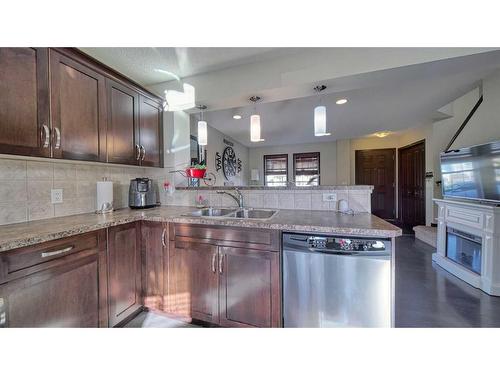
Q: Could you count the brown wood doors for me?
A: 2